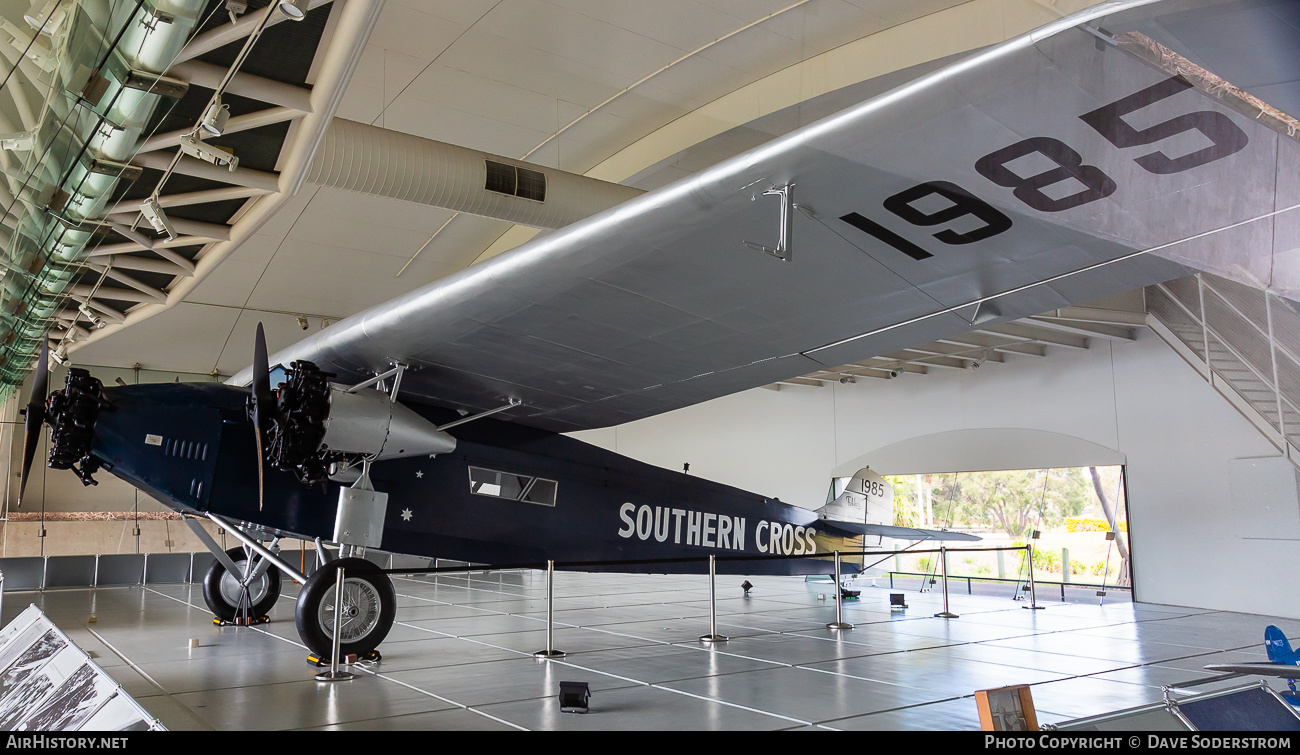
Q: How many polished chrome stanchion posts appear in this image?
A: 6